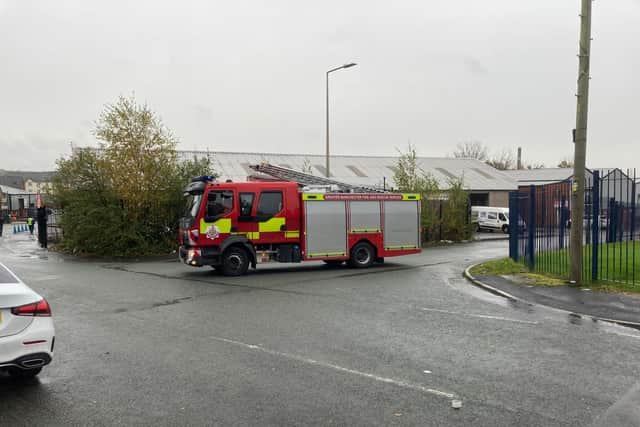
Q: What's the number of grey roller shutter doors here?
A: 3